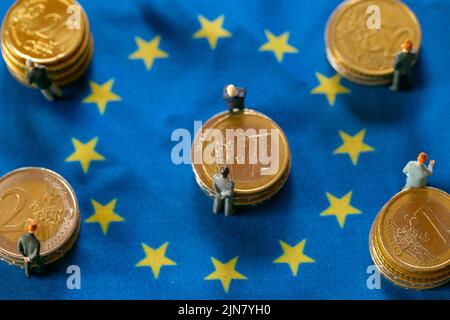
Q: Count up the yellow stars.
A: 12